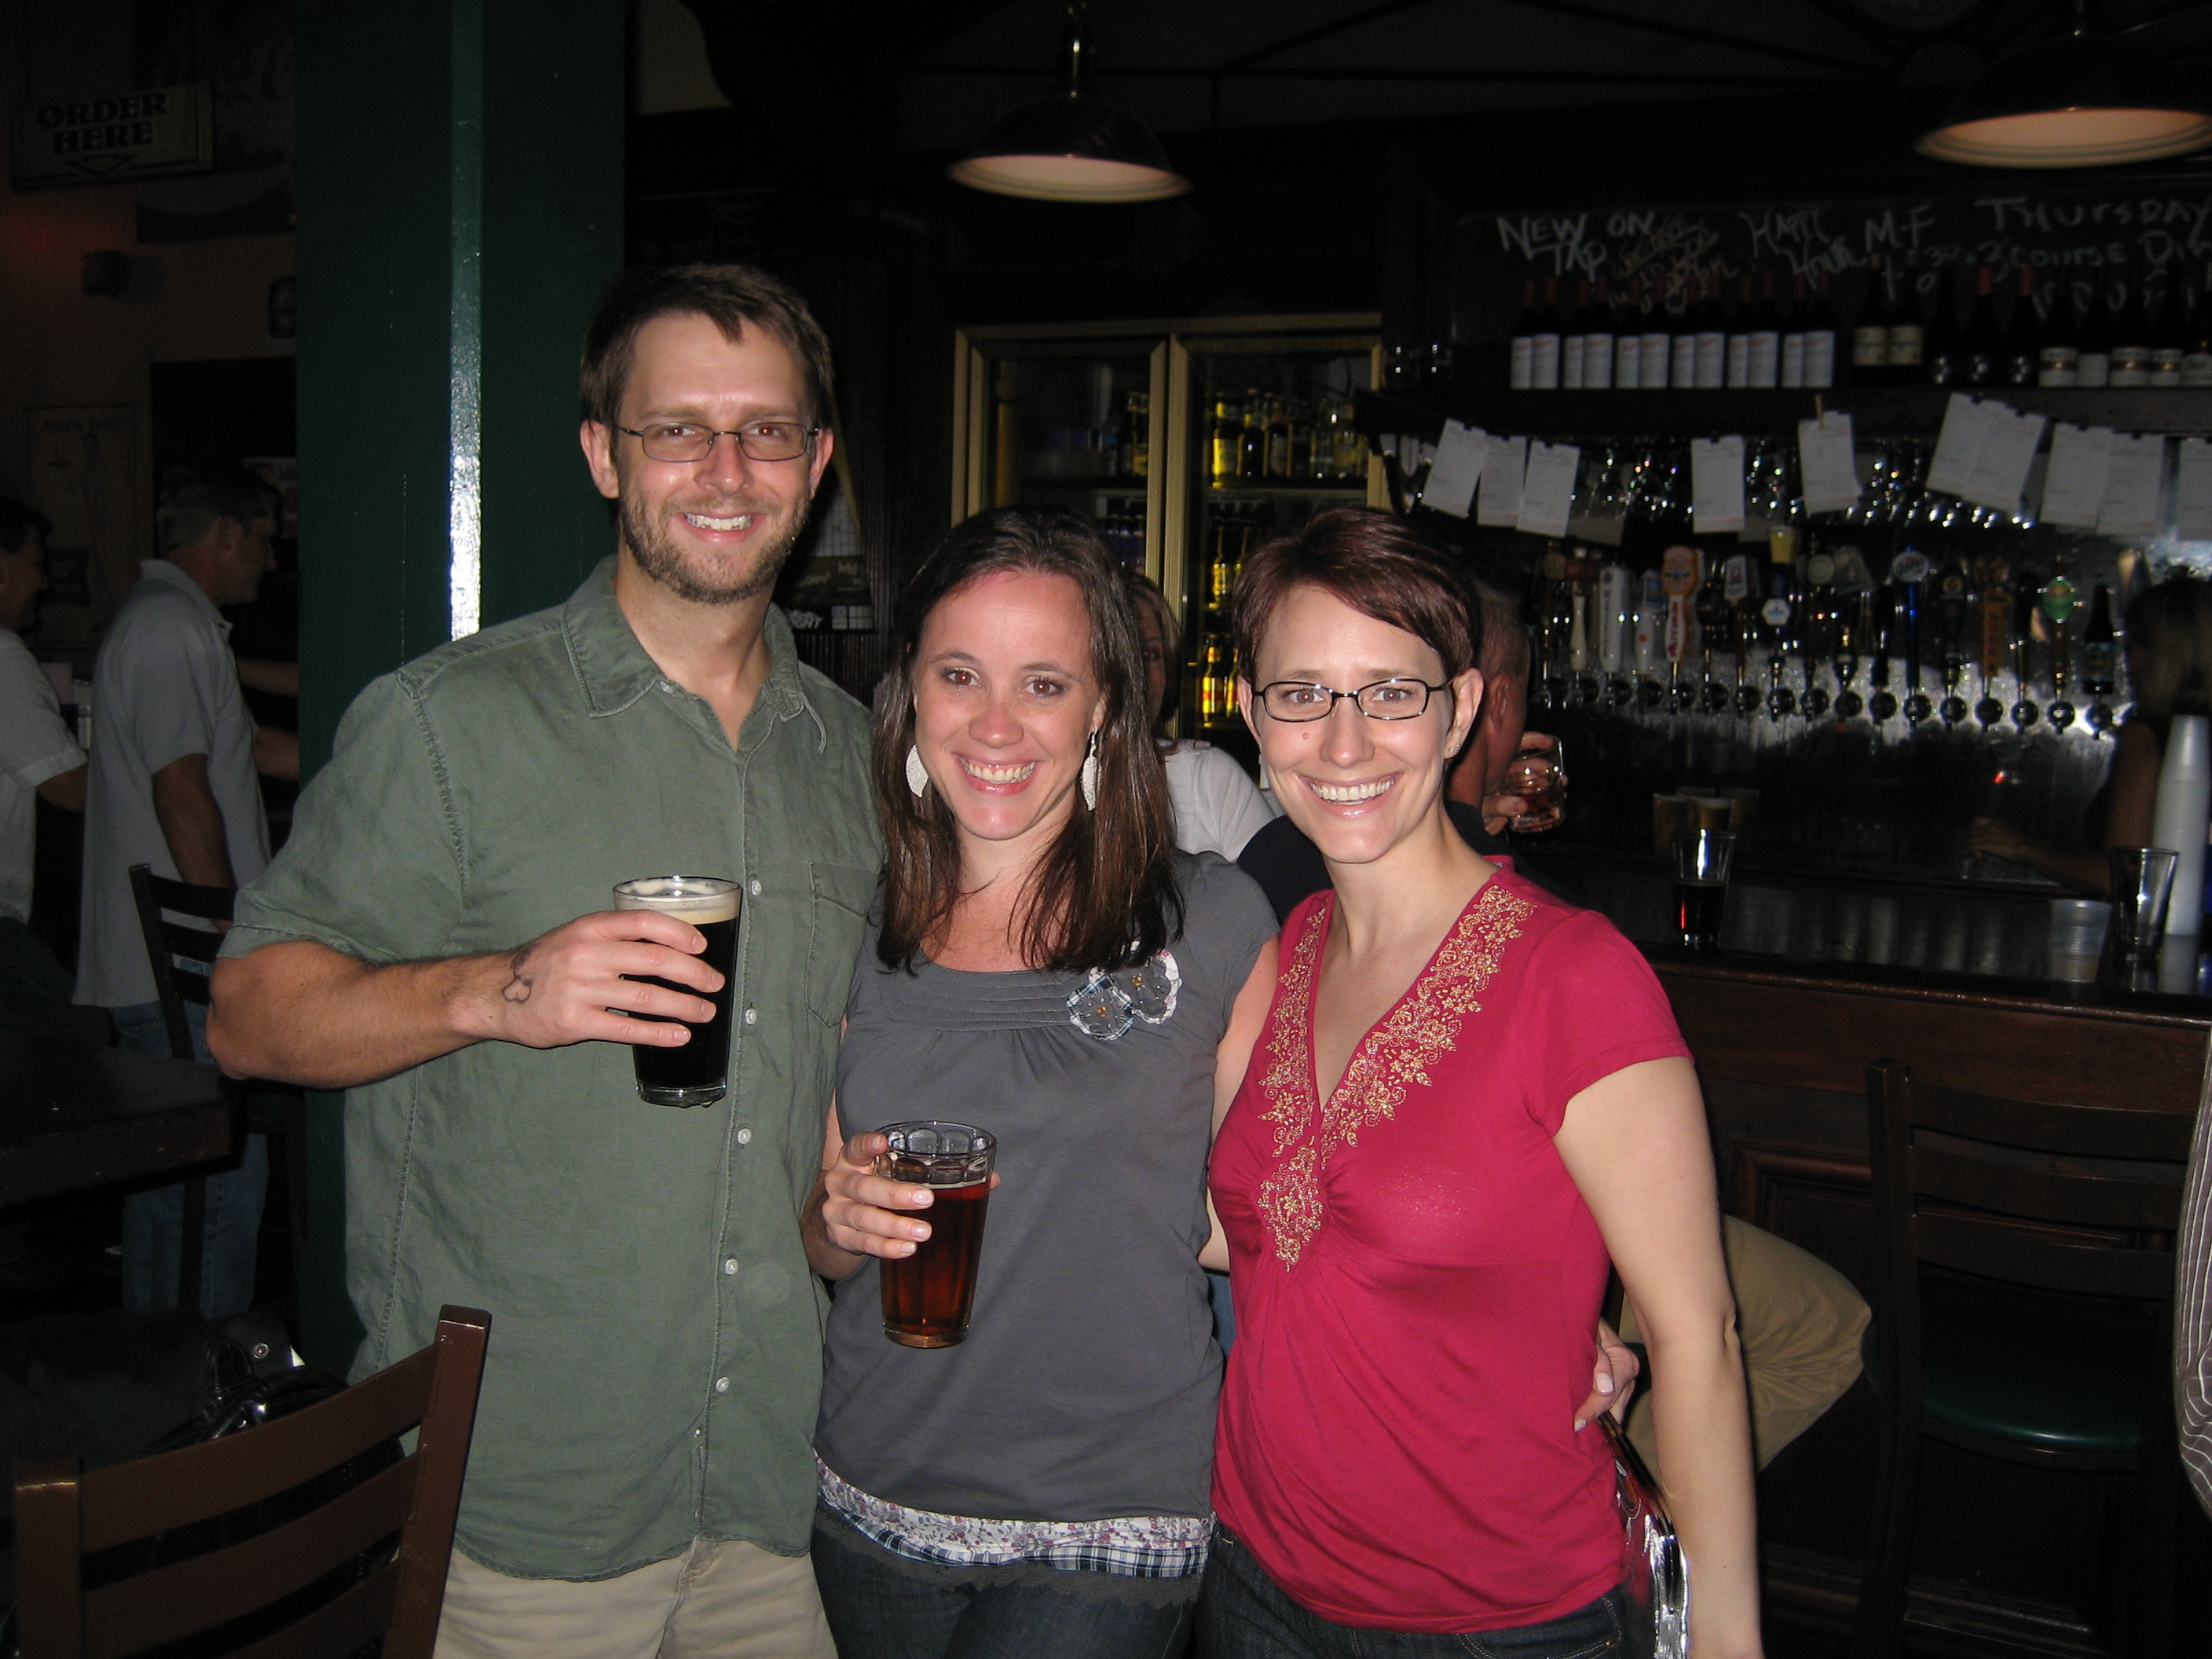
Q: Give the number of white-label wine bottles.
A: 12